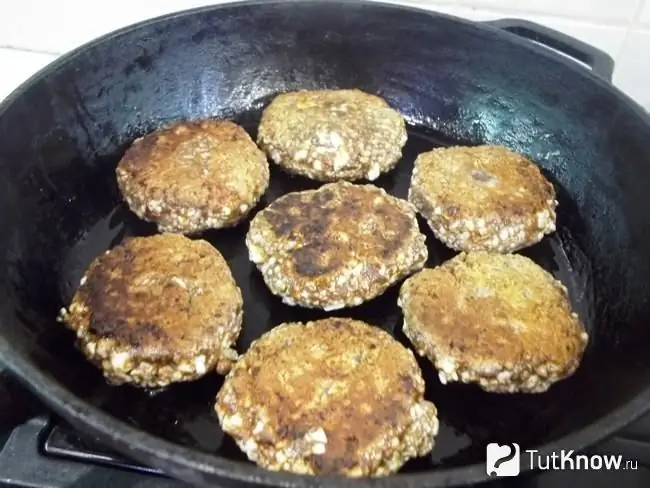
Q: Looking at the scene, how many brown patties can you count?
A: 7